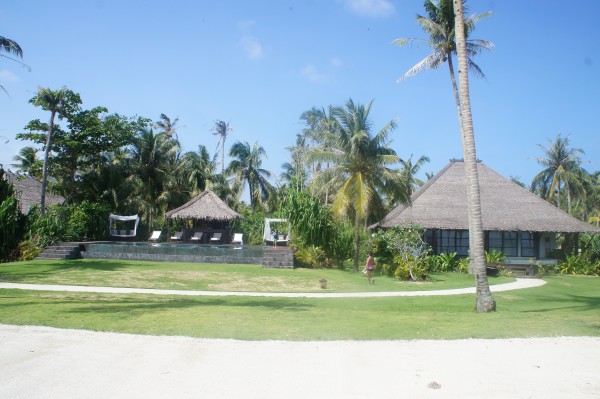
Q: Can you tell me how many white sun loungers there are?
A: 5